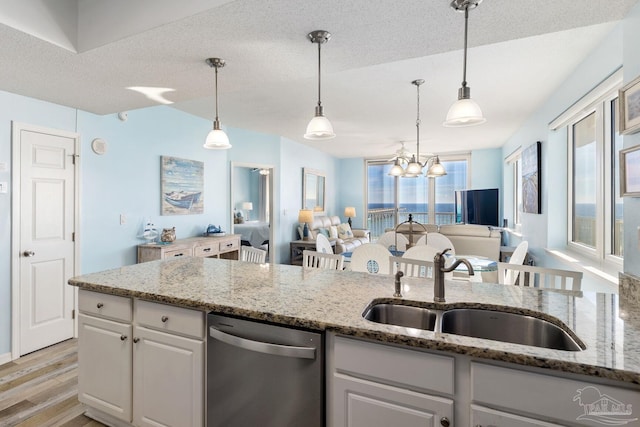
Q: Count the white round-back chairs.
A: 6